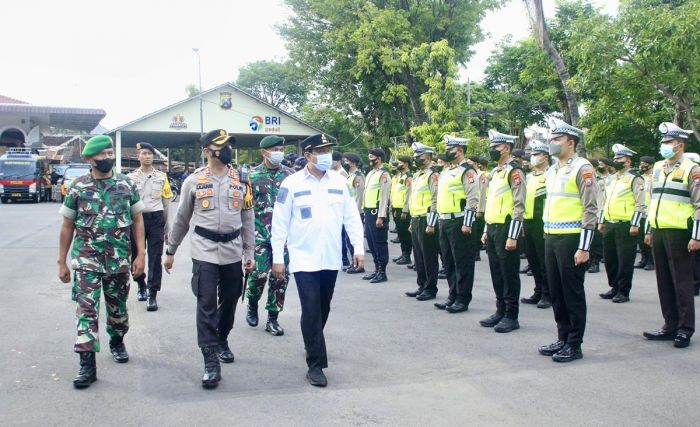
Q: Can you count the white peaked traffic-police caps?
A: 7